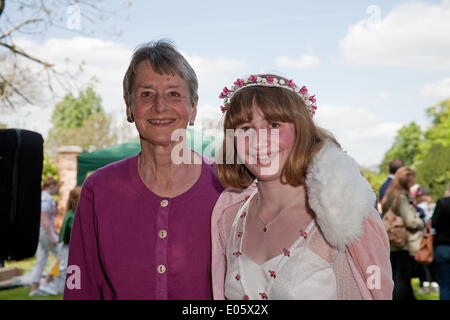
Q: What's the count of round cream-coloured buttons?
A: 3